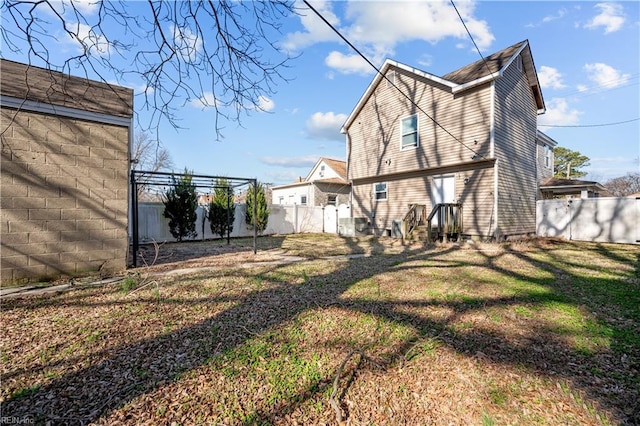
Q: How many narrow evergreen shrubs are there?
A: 3